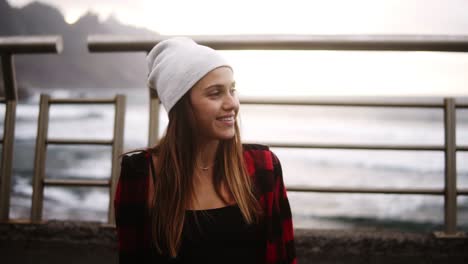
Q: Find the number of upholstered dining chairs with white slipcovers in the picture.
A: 0